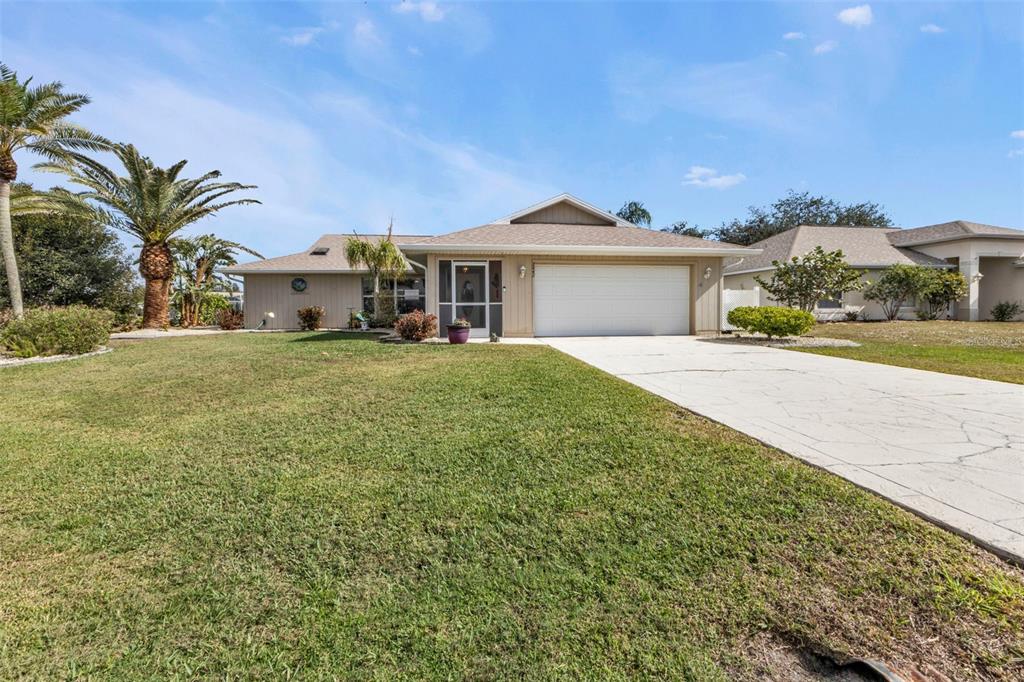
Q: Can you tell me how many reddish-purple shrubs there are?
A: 3